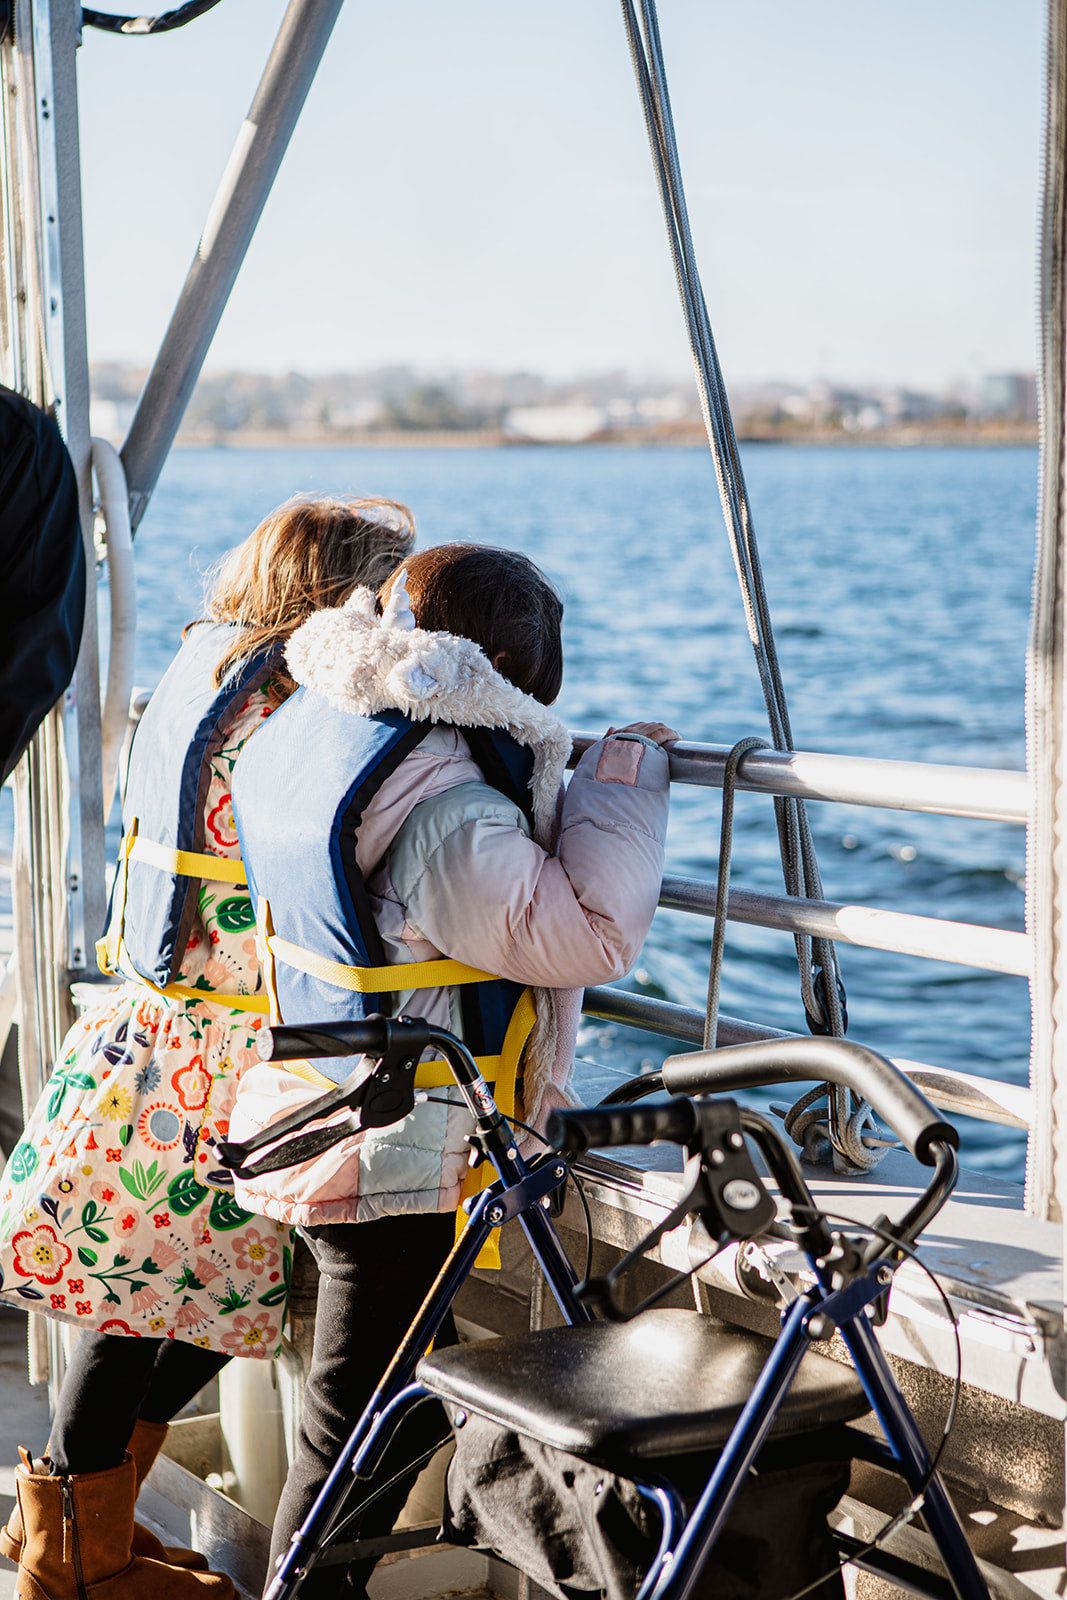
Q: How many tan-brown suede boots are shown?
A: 2